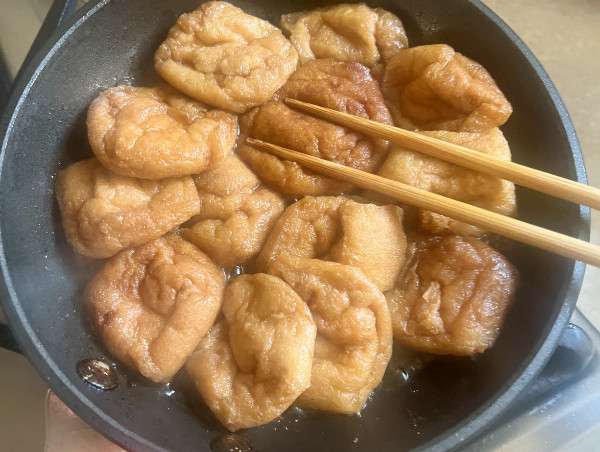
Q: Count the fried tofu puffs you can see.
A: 13